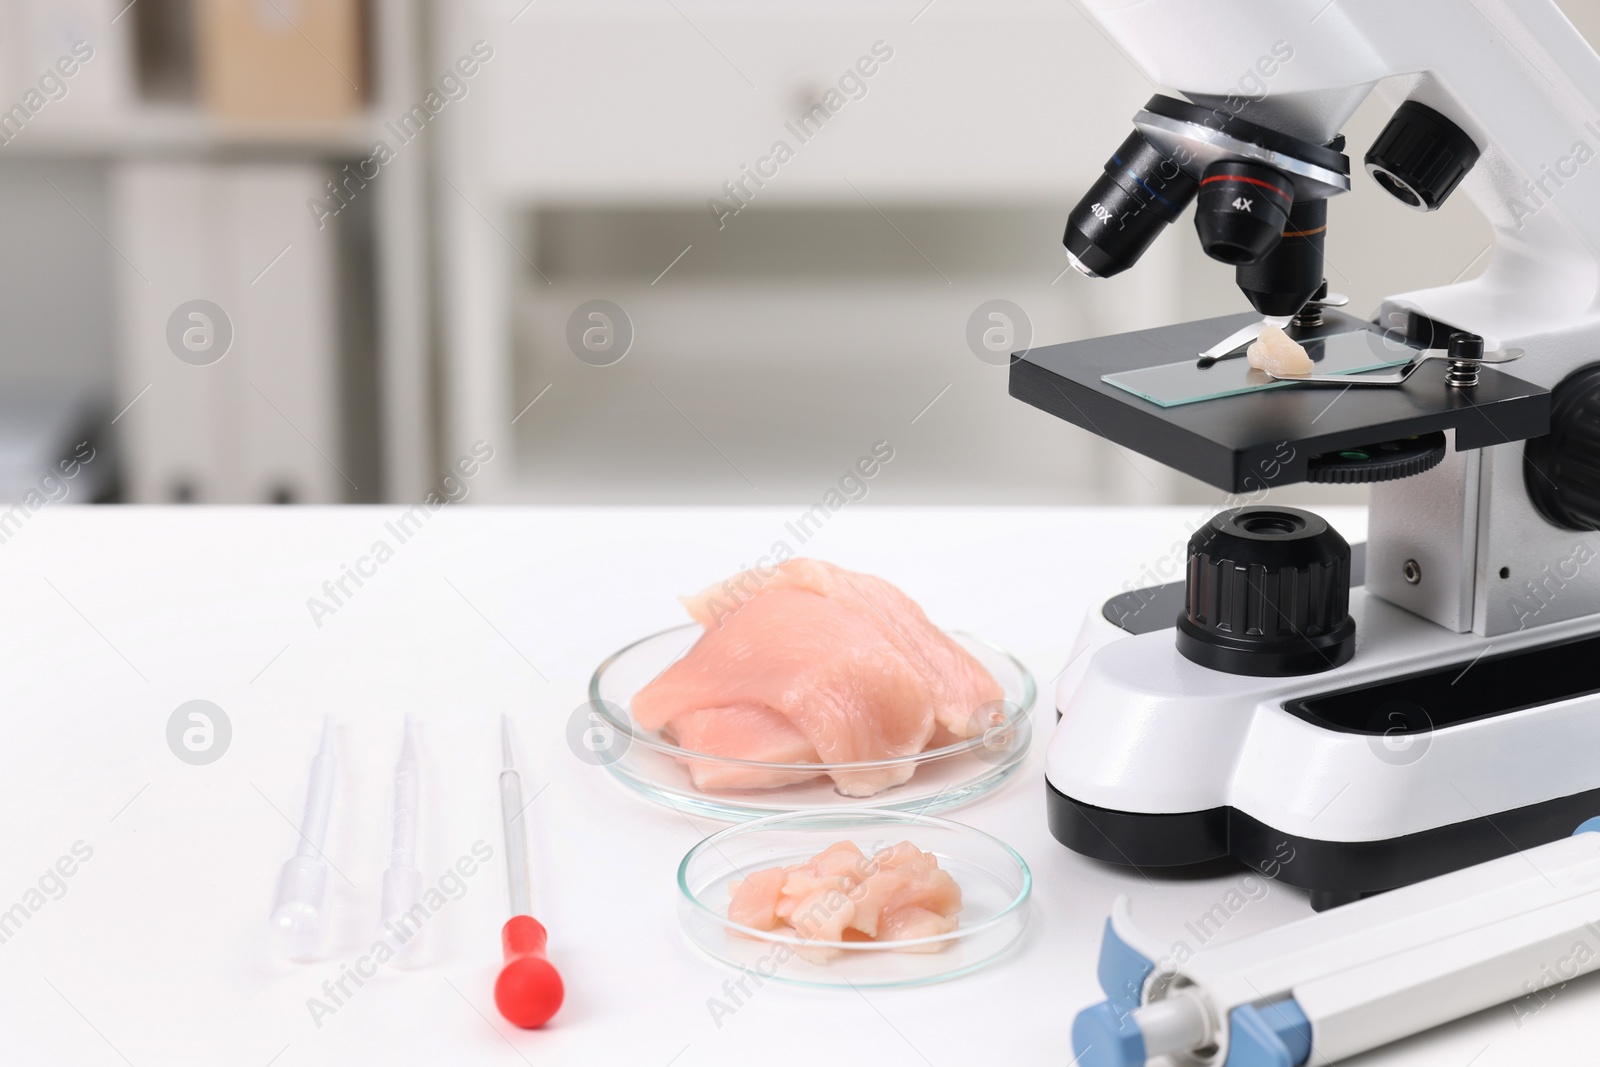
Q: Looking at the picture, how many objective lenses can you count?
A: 3